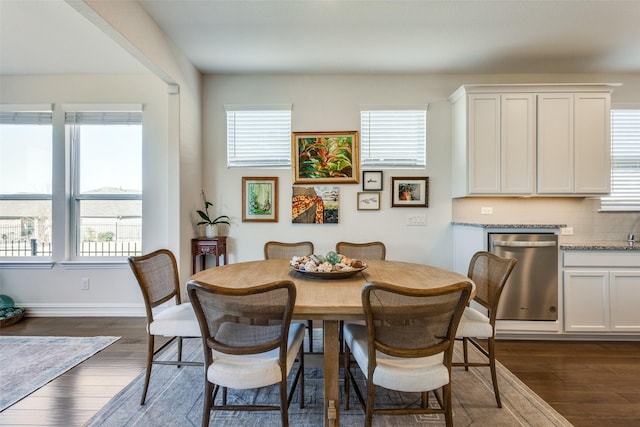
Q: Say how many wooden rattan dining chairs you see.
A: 6